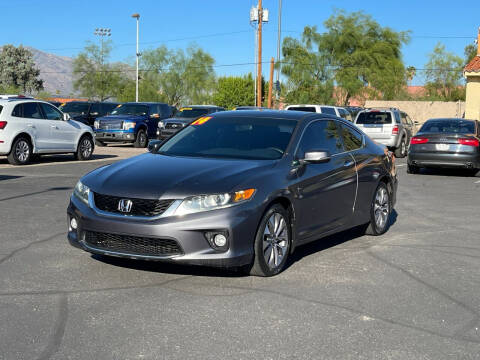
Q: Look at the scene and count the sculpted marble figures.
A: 0